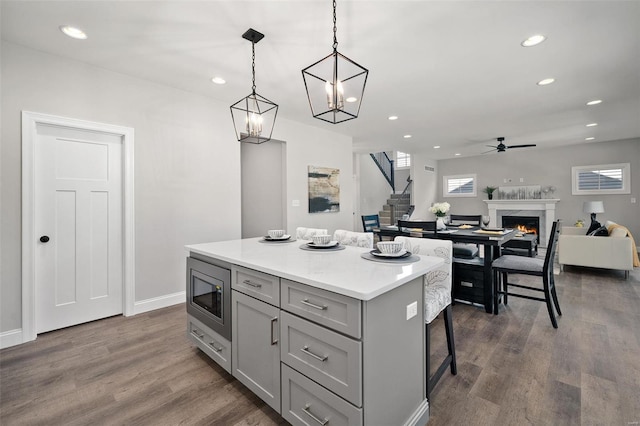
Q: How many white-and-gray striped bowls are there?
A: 3